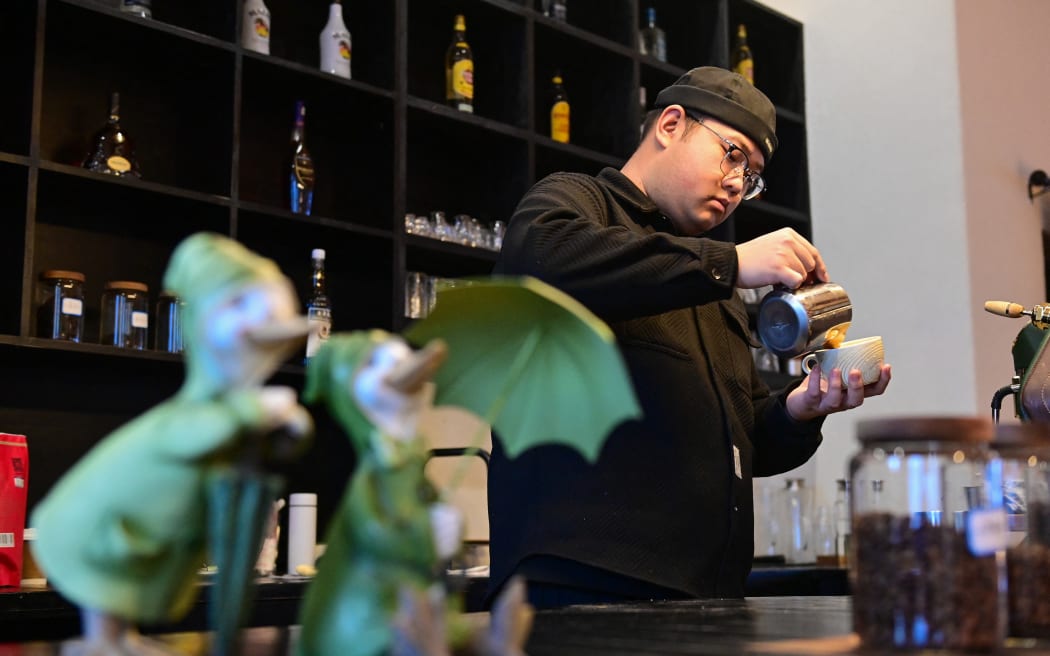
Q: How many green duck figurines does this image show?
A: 2